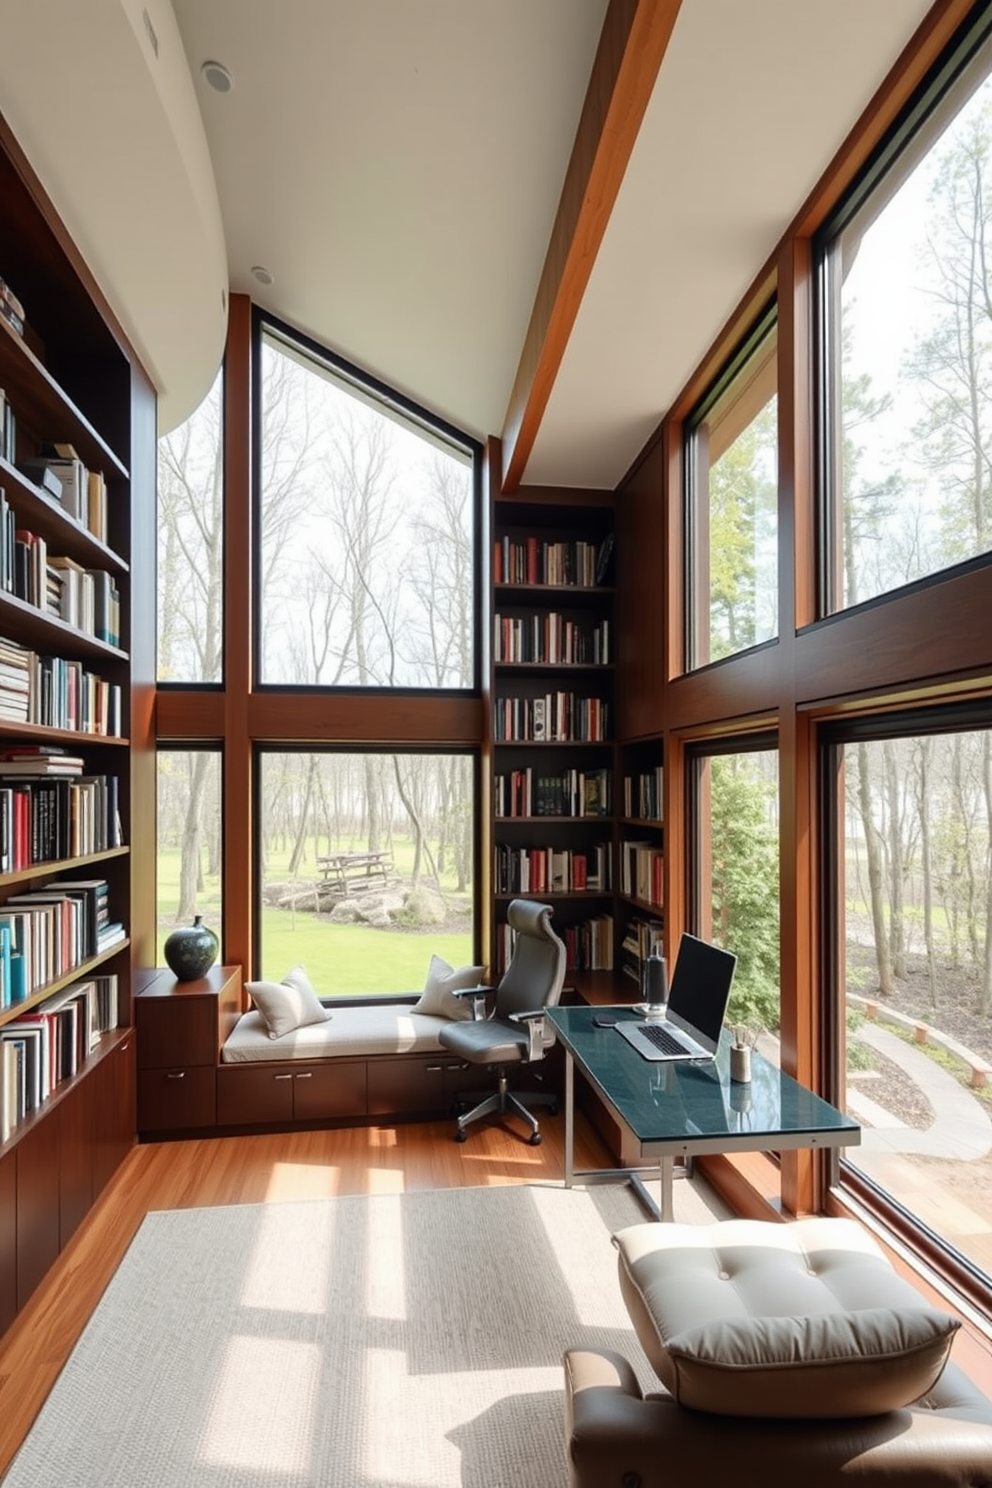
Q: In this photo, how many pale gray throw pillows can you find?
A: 2